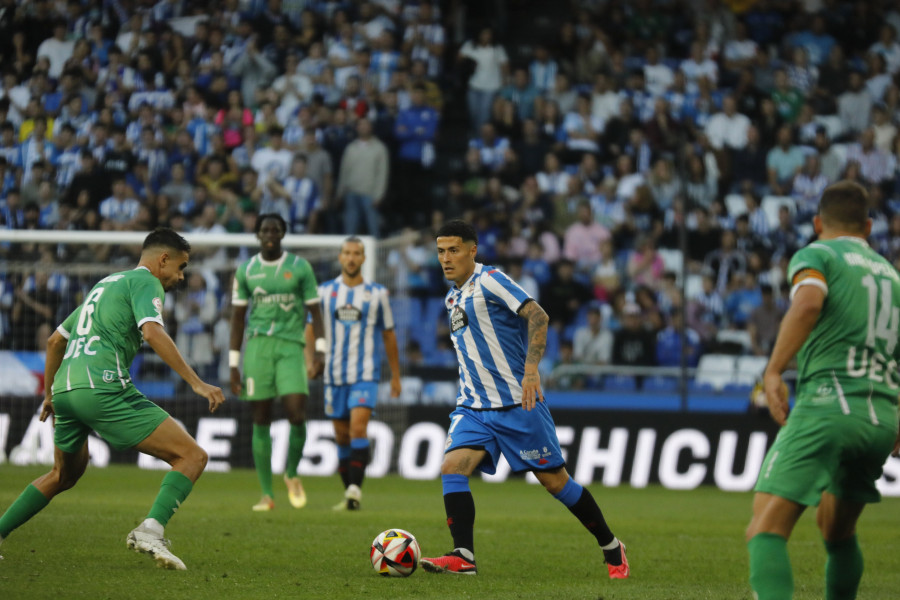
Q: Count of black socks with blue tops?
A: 4